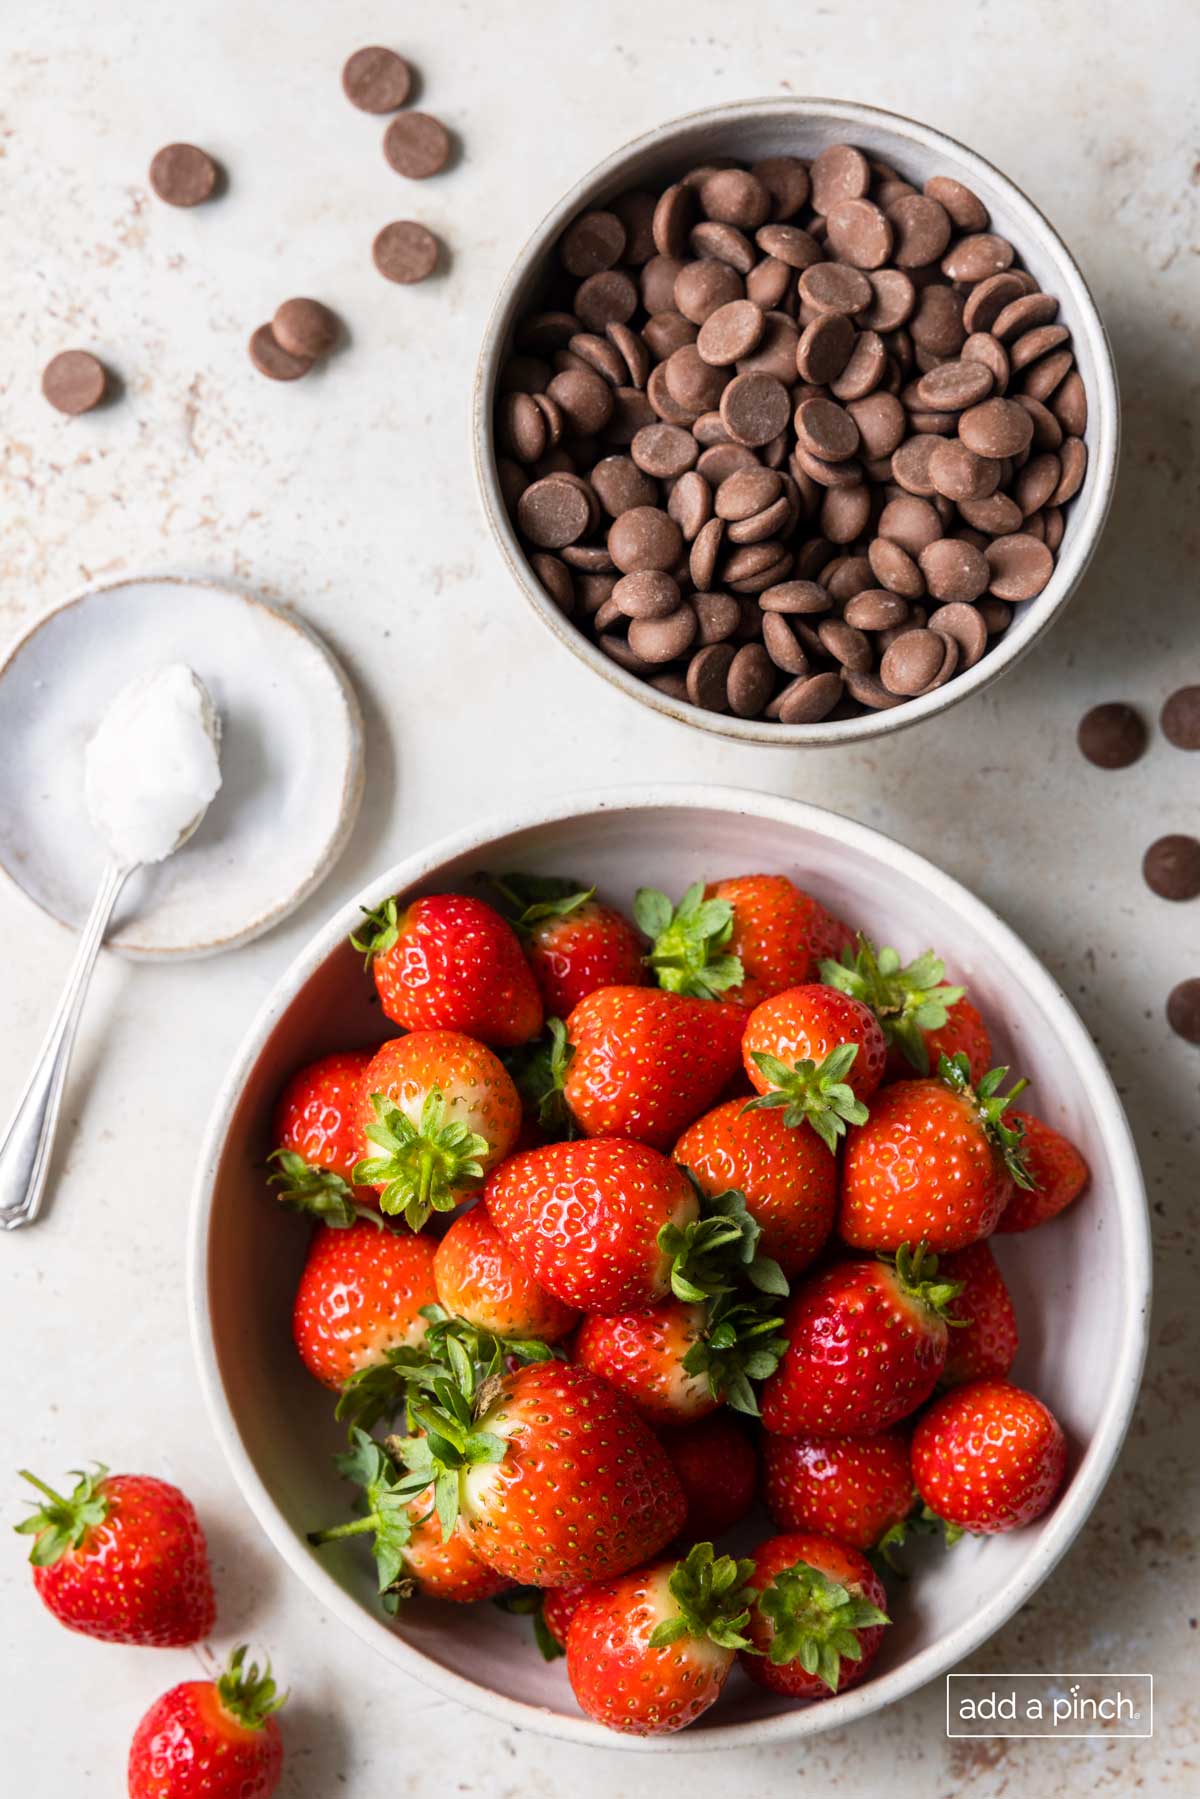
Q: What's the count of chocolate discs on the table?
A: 11